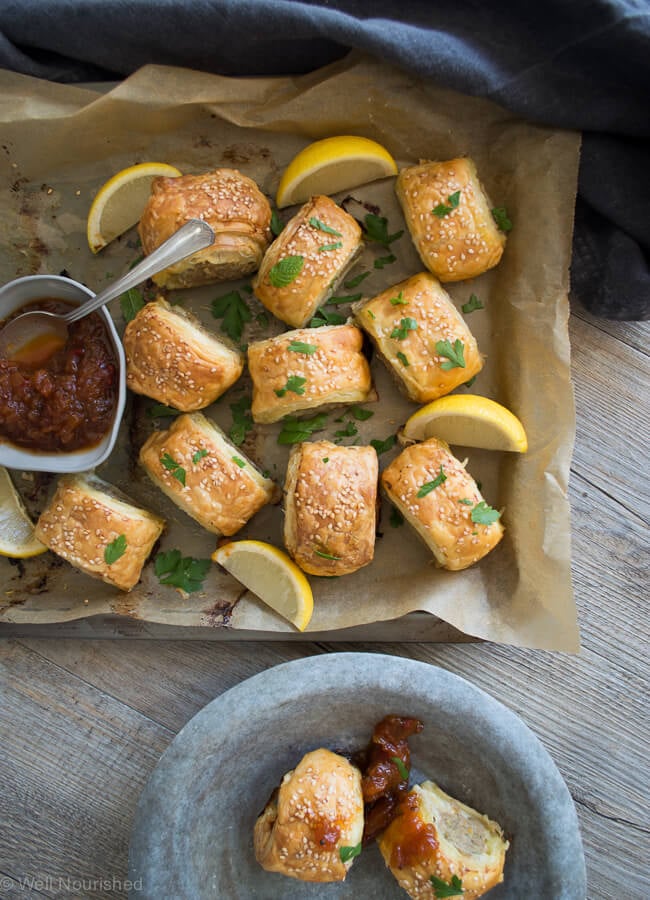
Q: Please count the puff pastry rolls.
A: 12